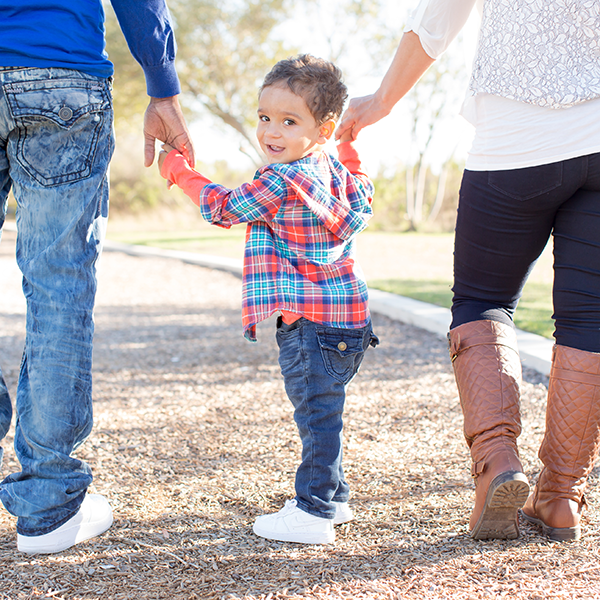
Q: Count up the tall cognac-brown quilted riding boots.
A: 2